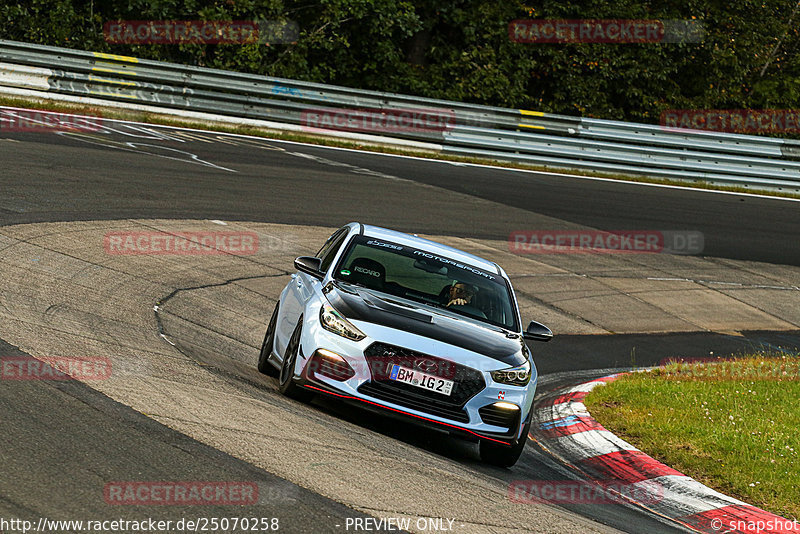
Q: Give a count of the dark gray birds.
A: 0